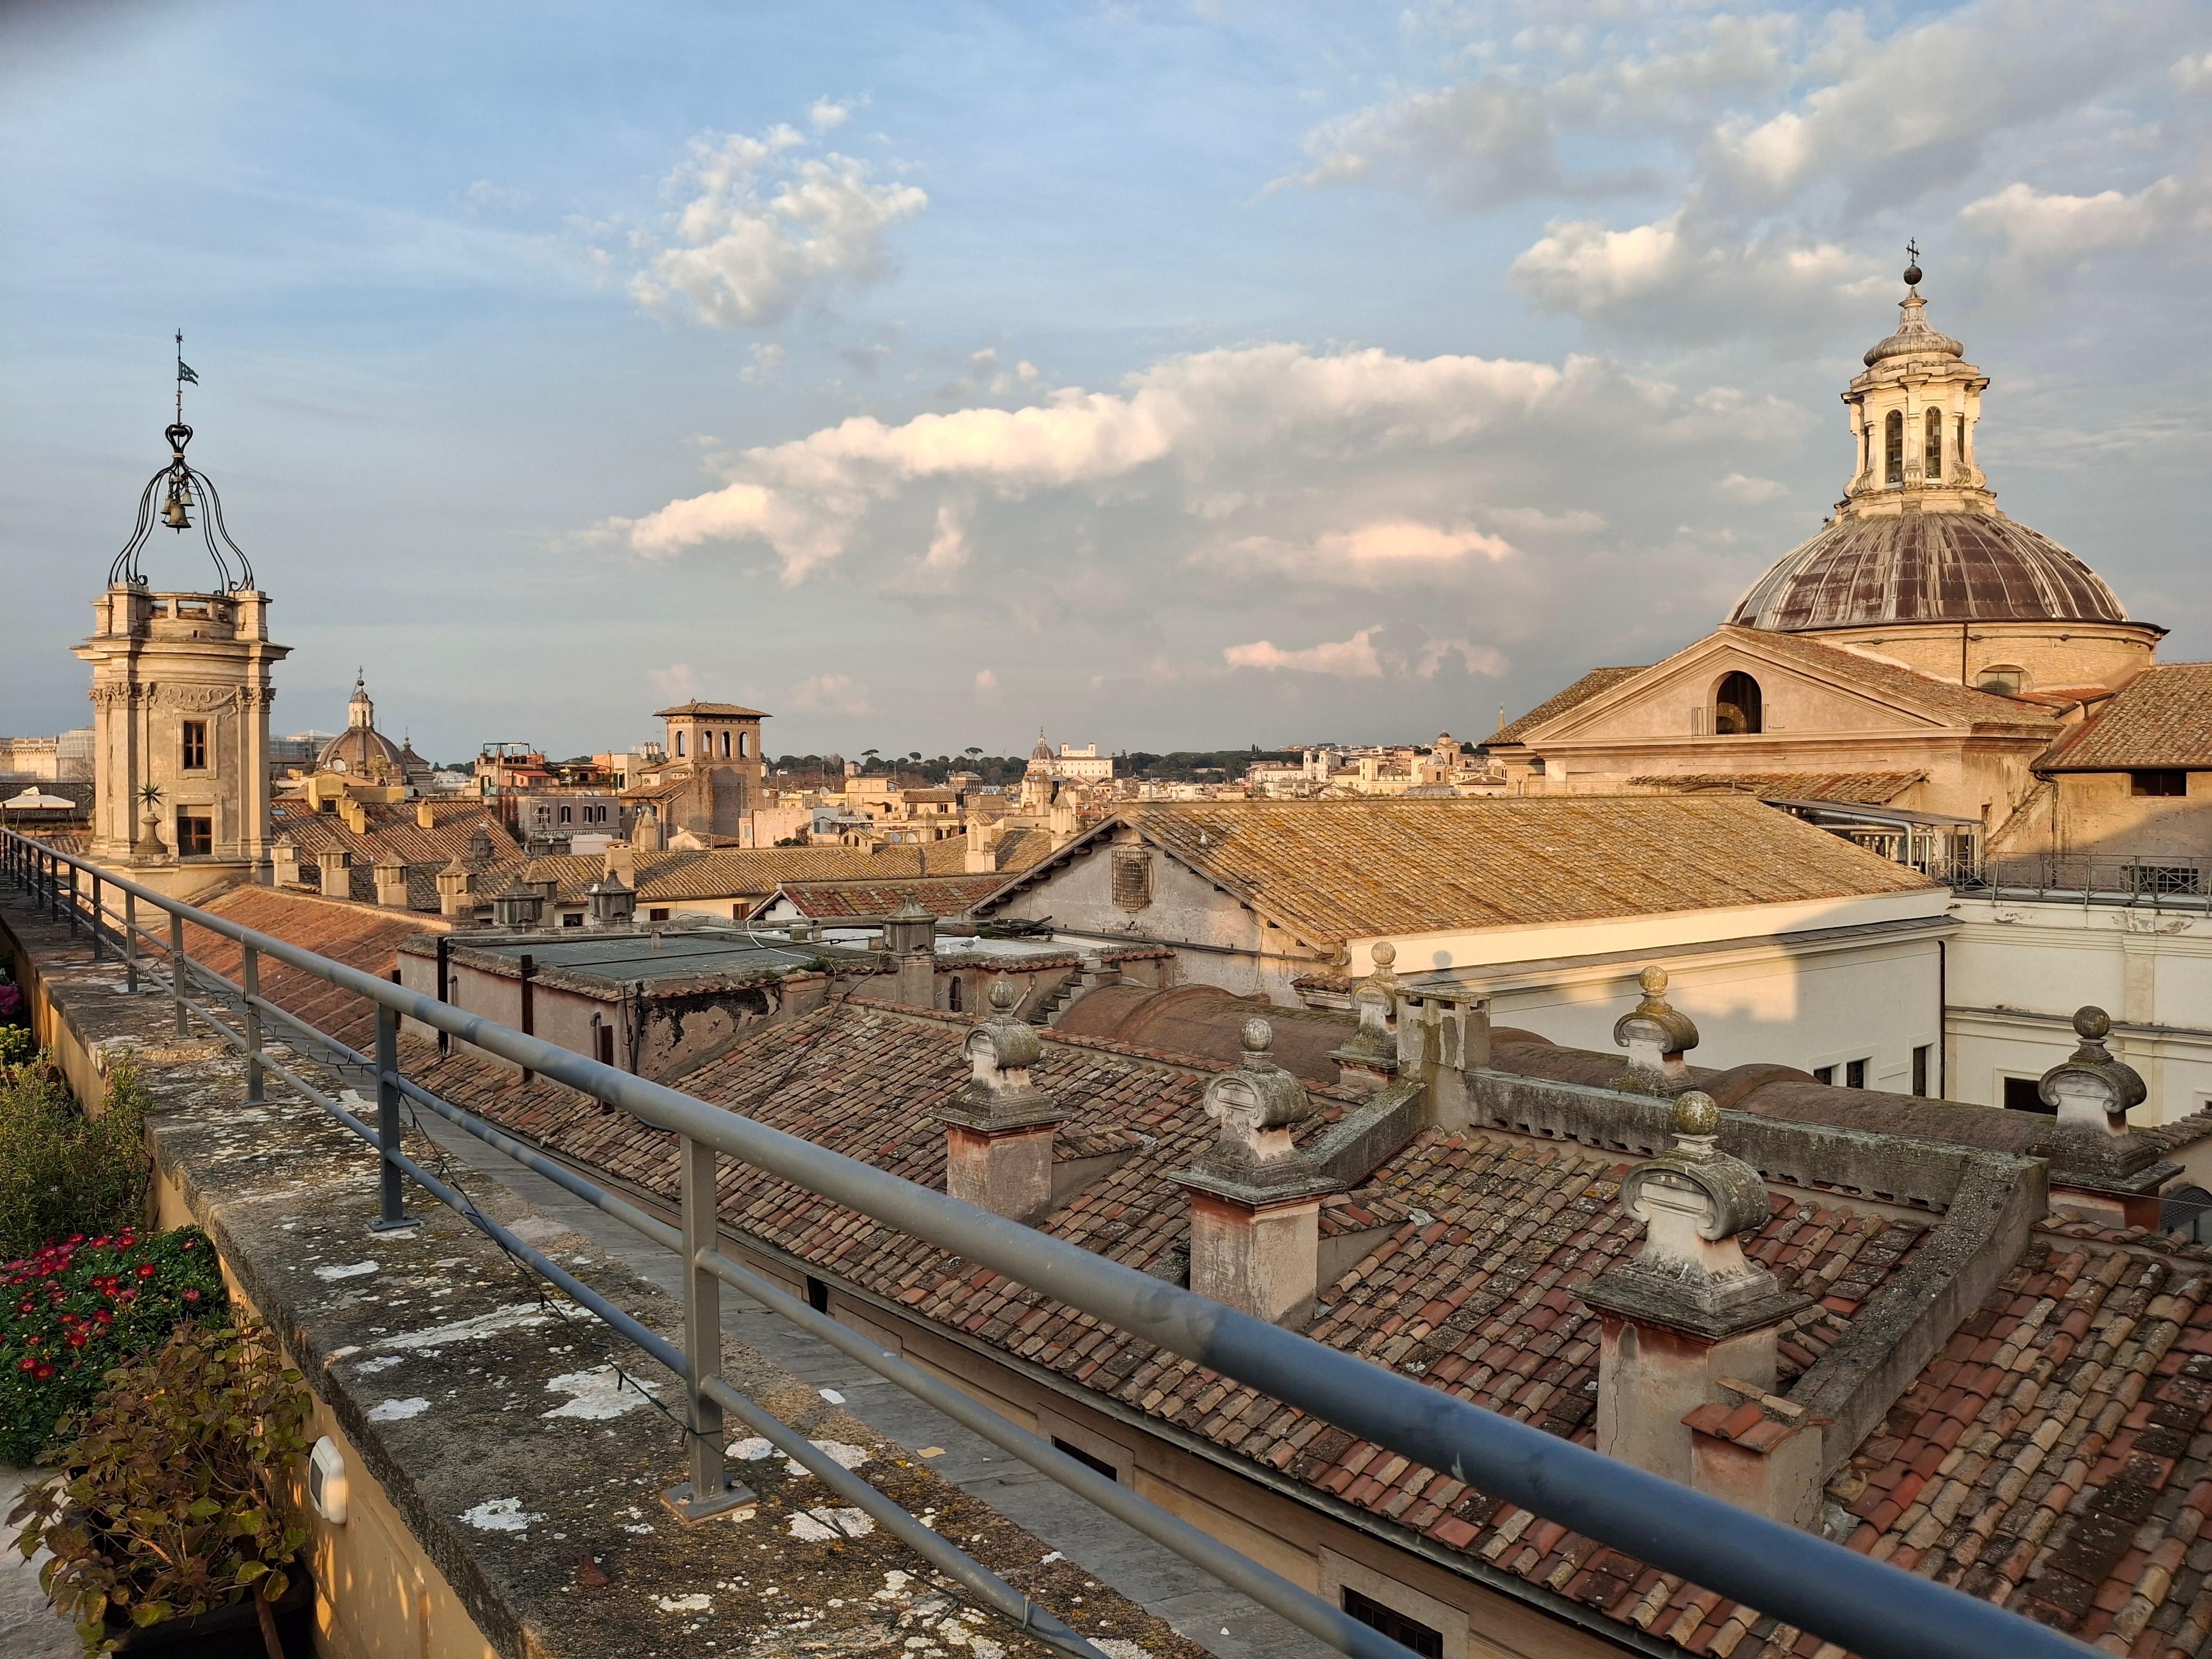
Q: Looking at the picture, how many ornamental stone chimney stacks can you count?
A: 6